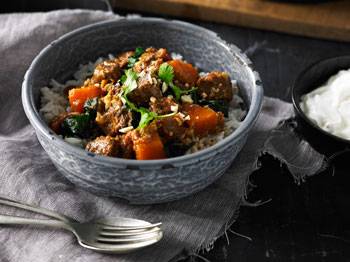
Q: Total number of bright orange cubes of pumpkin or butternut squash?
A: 4